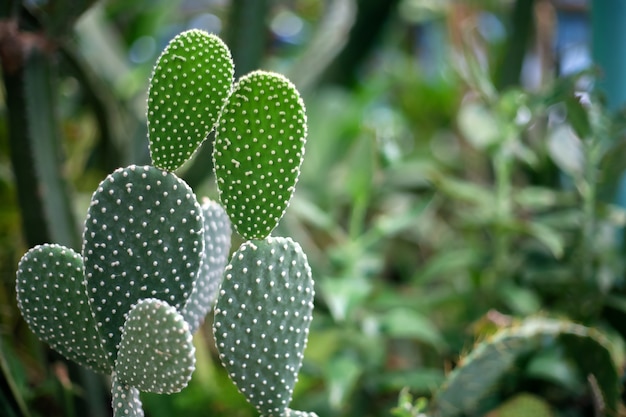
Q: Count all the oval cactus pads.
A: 7